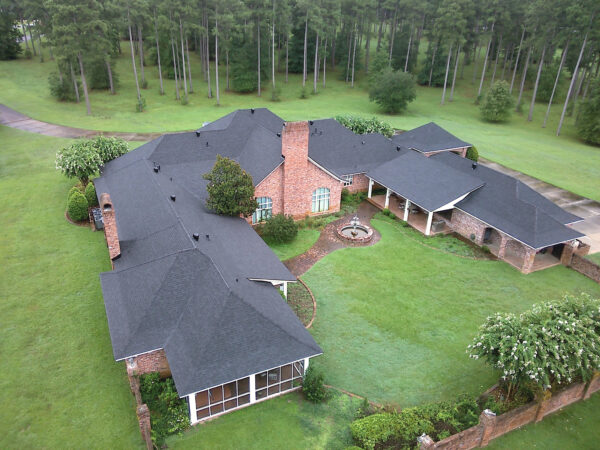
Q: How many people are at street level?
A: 0